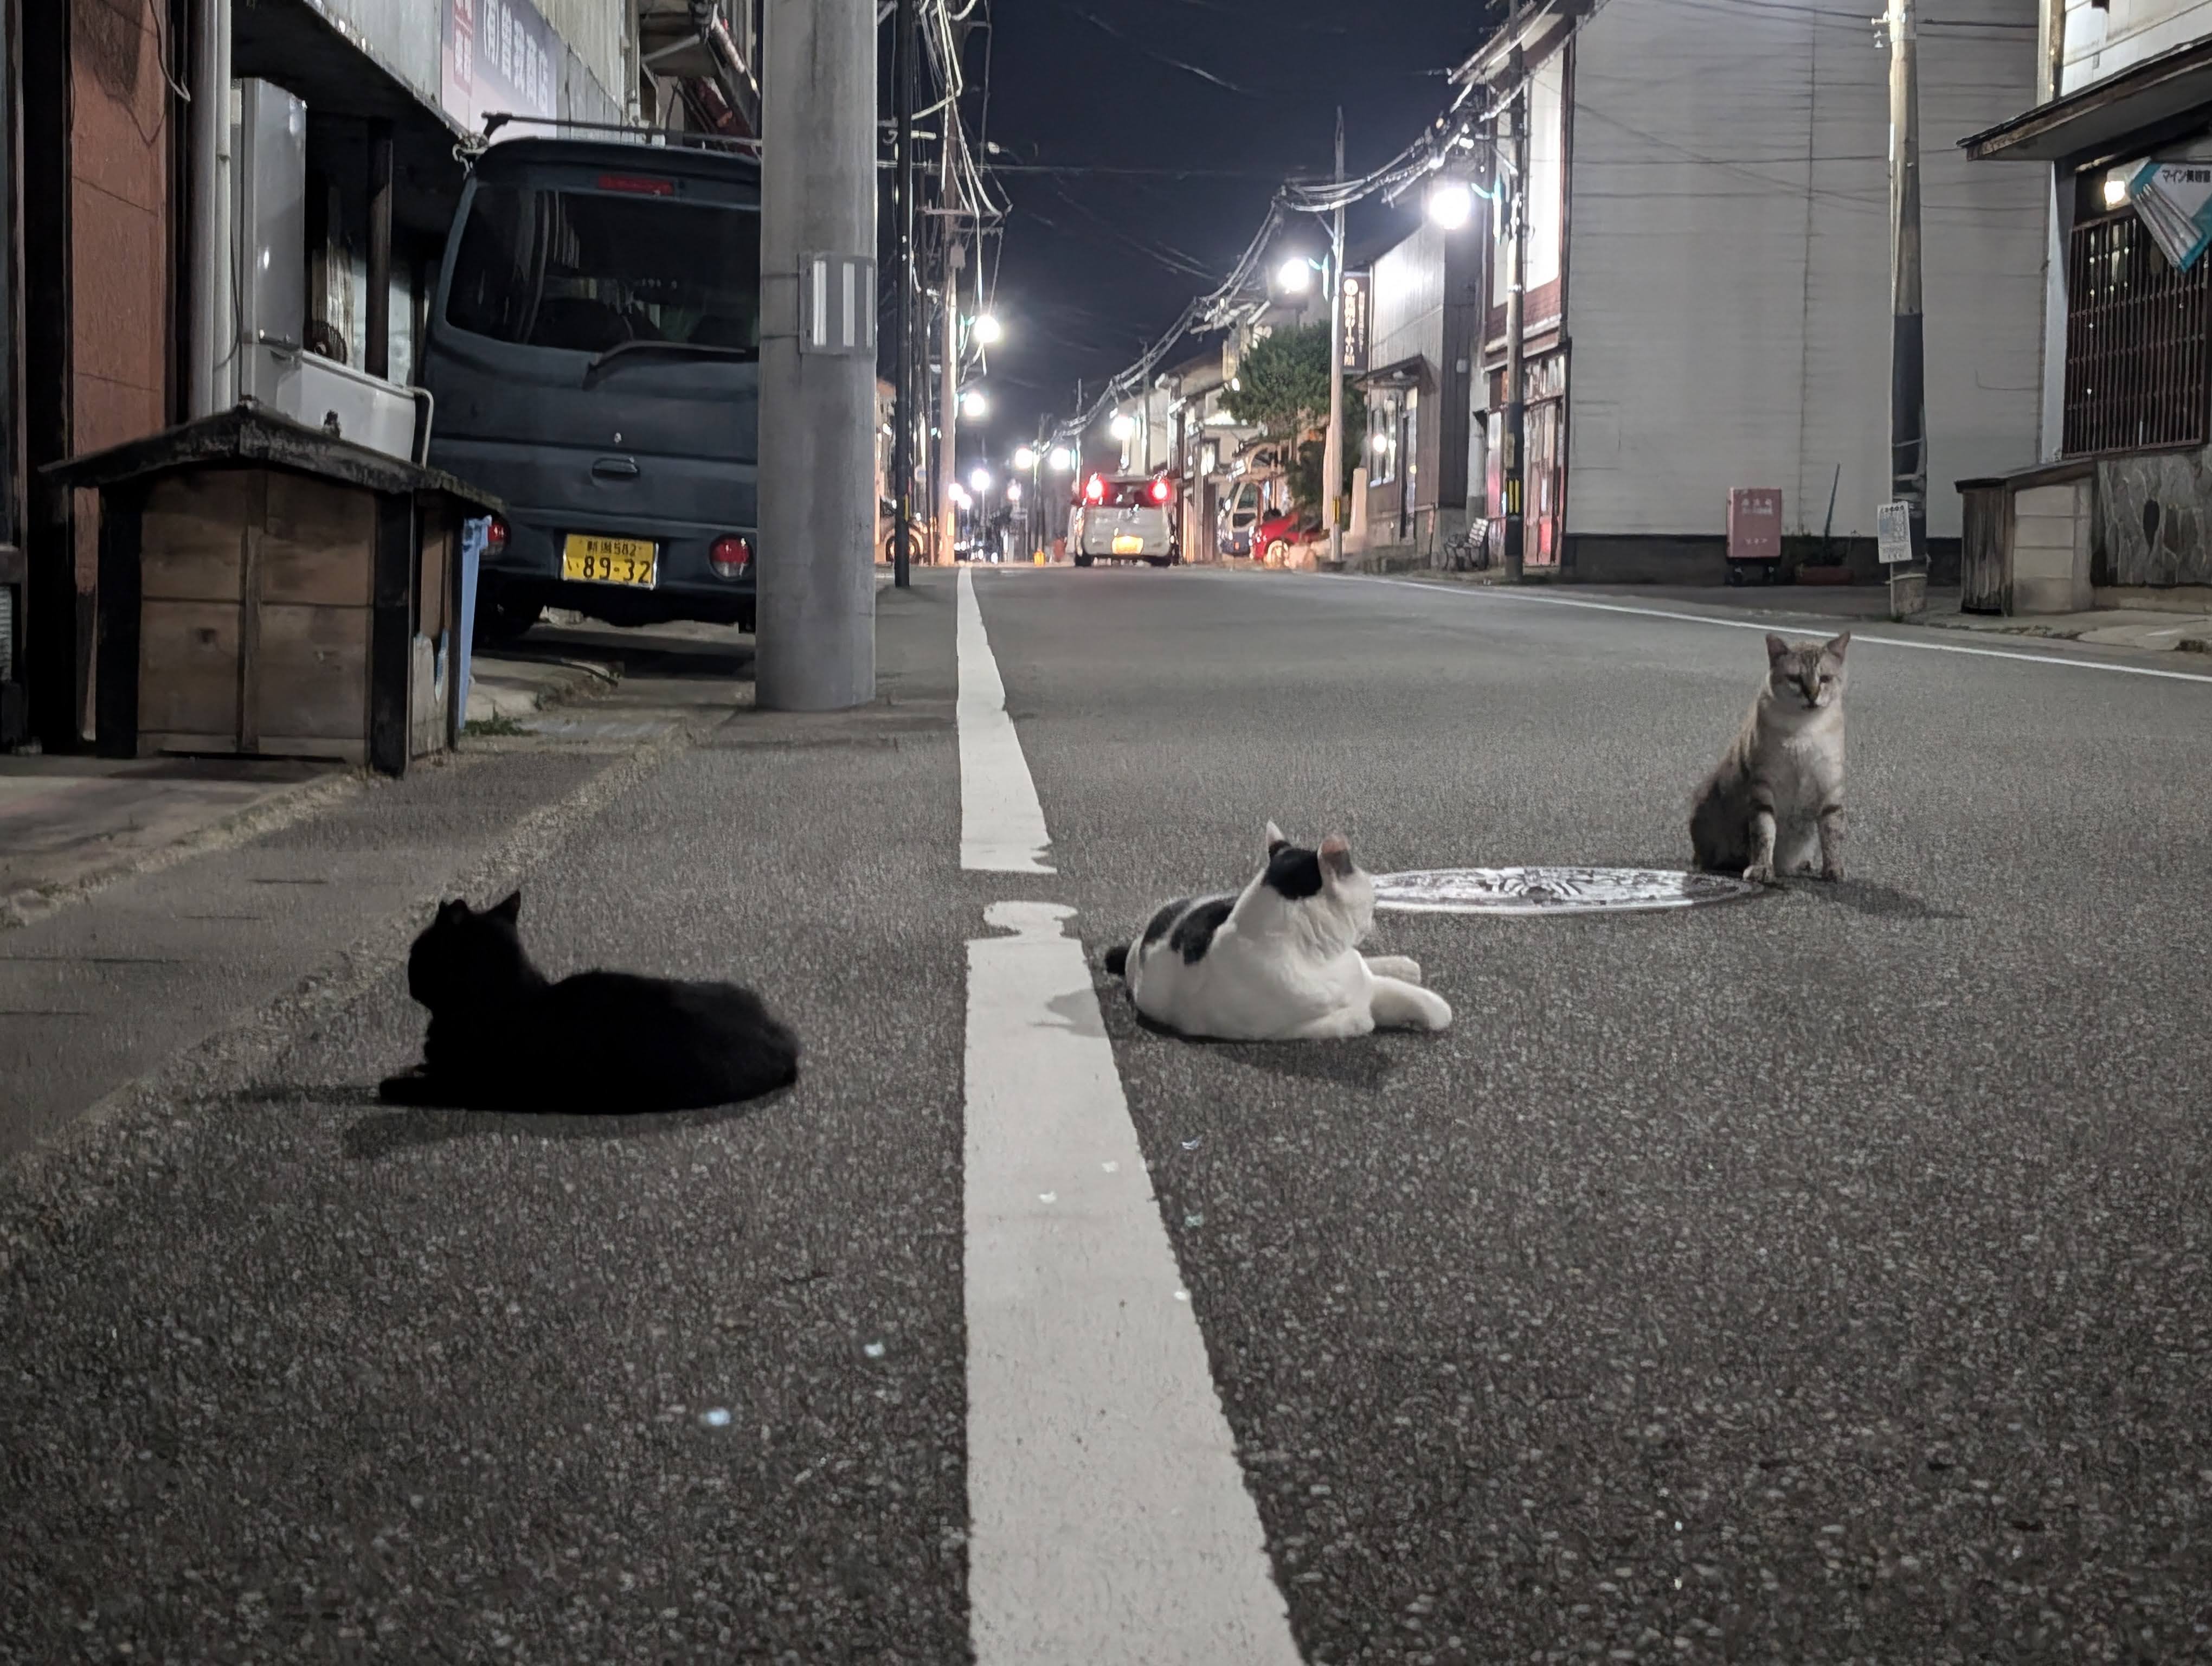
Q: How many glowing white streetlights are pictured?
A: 11